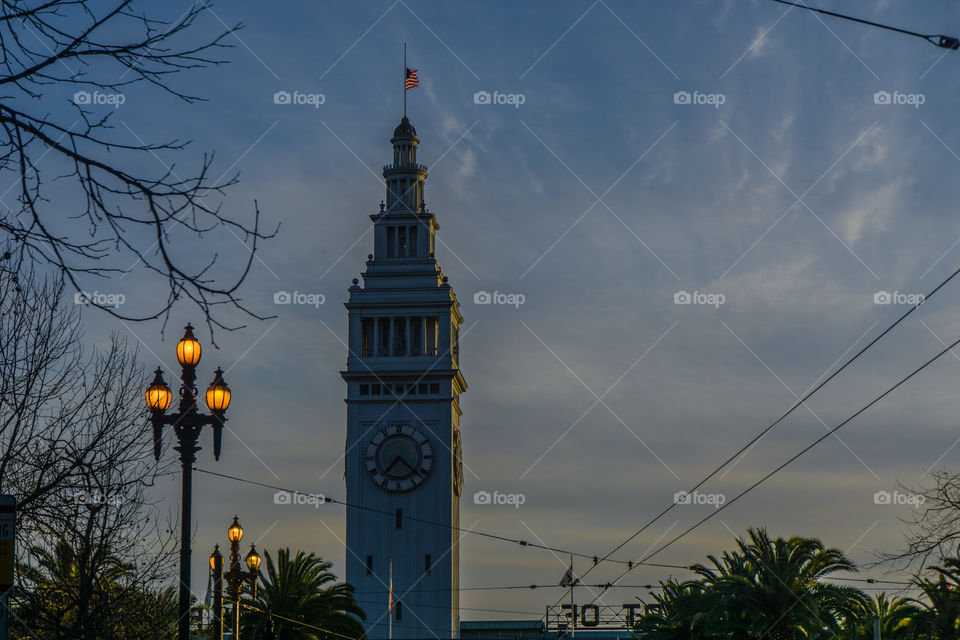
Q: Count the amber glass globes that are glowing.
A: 6